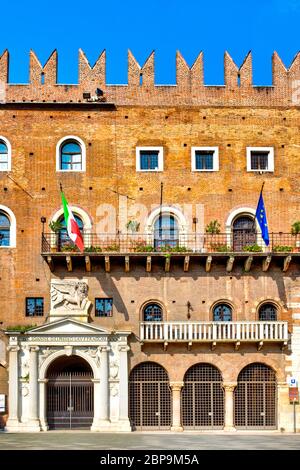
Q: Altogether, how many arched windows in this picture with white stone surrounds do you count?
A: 6